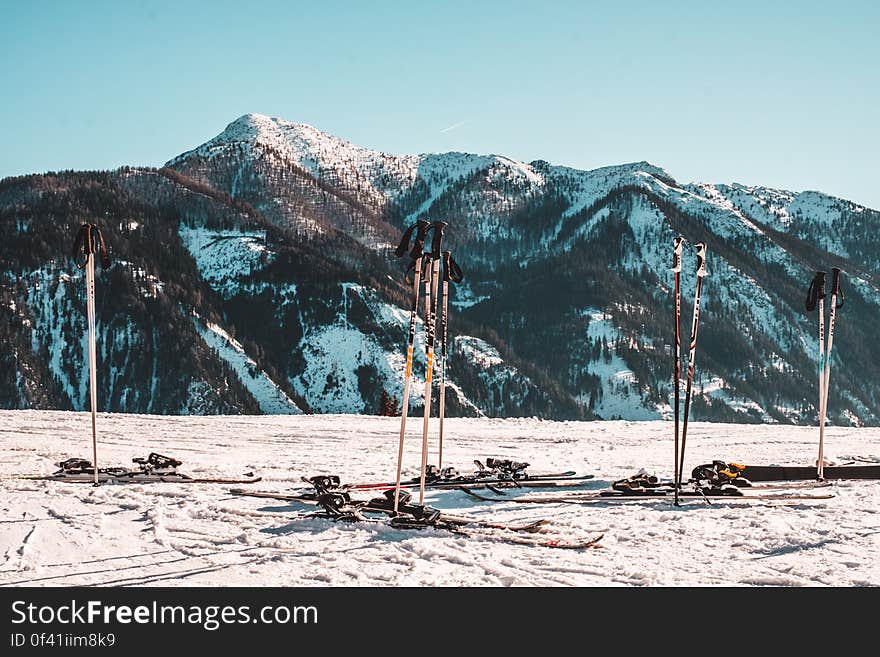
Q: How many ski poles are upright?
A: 10